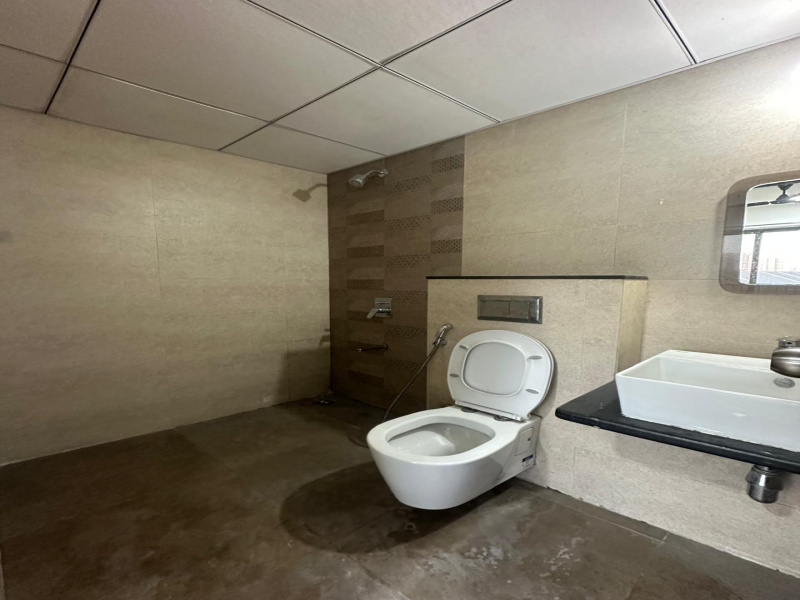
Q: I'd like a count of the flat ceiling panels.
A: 9